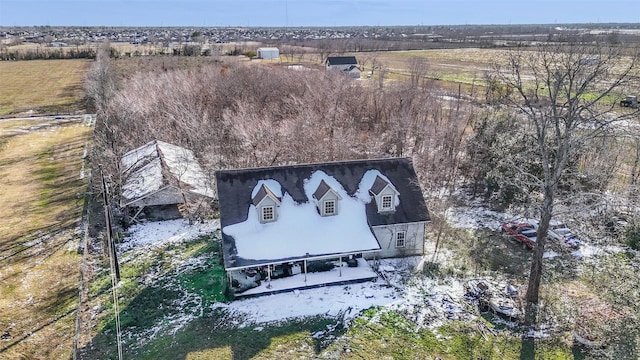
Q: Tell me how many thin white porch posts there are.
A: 5